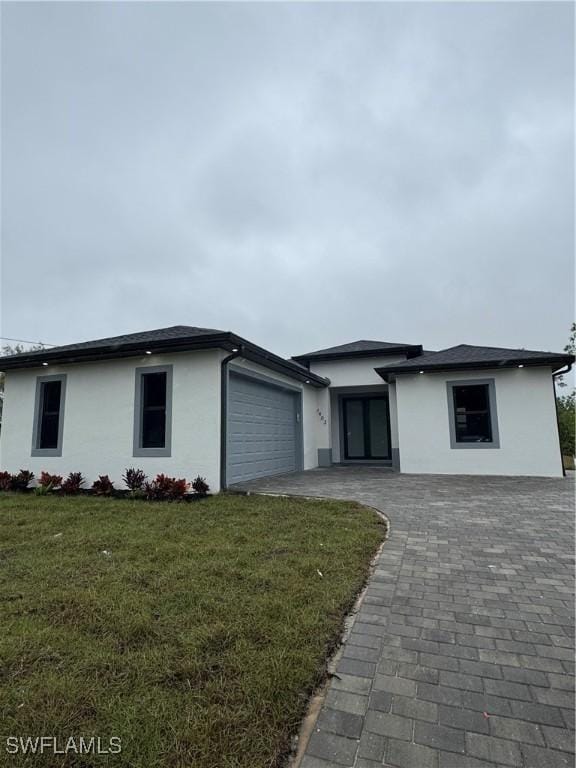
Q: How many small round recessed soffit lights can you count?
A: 6